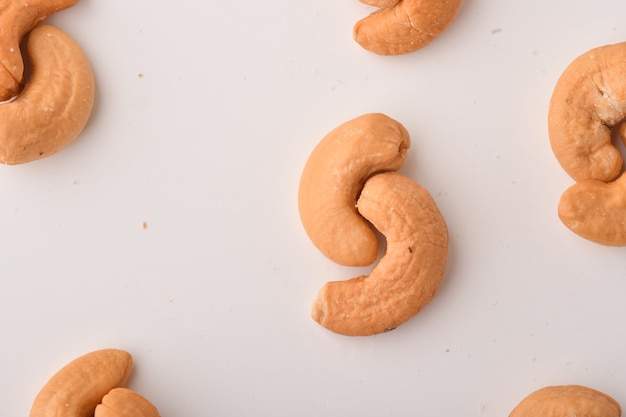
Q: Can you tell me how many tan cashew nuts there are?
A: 11